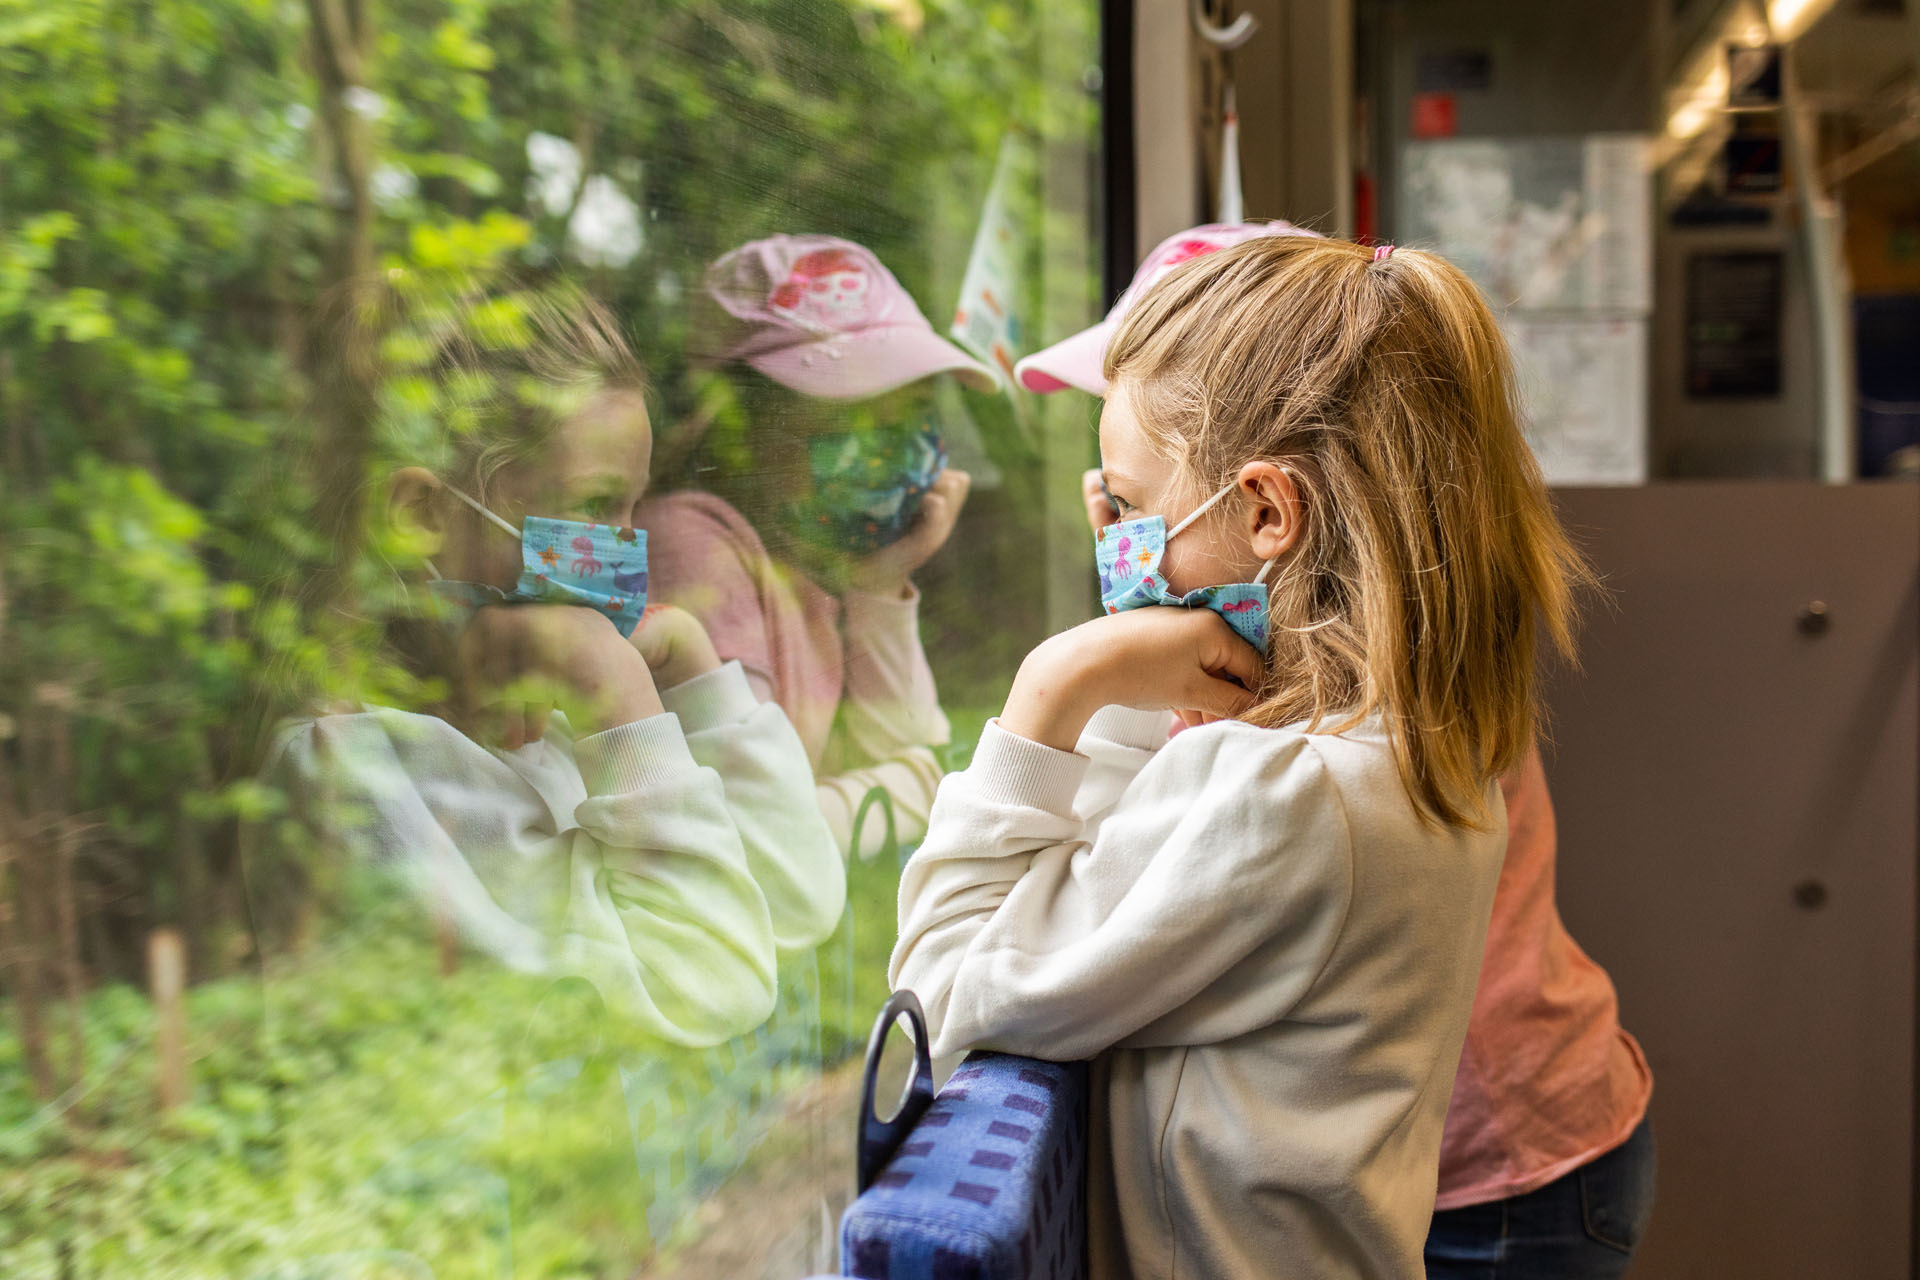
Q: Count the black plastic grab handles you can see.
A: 1